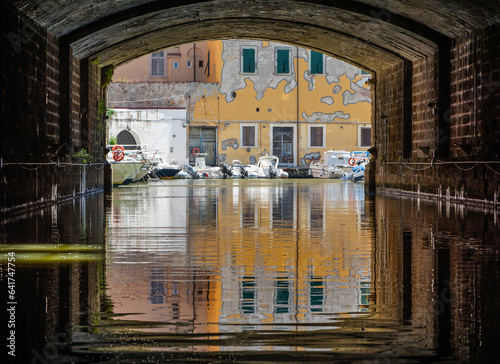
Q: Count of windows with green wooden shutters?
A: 3